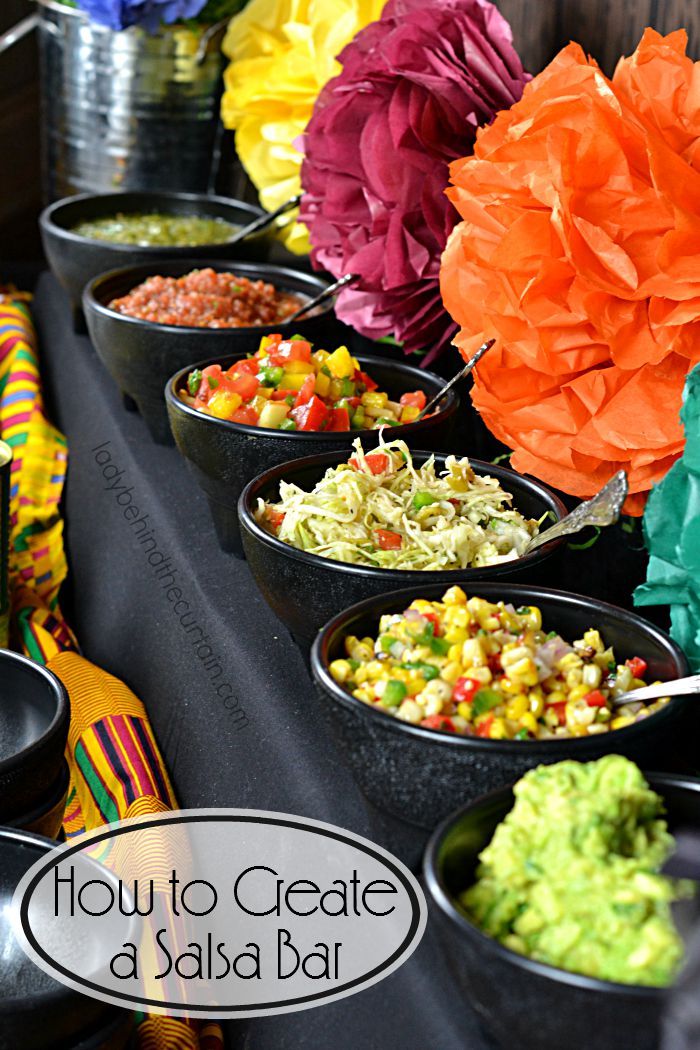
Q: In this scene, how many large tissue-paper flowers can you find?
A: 4